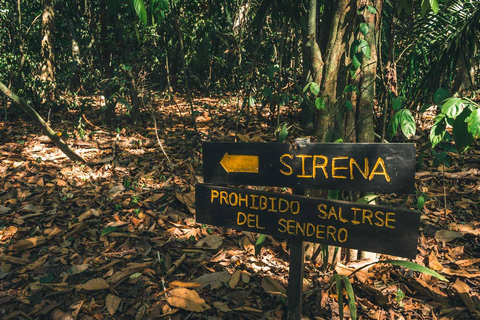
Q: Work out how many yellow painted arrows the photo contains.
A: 1